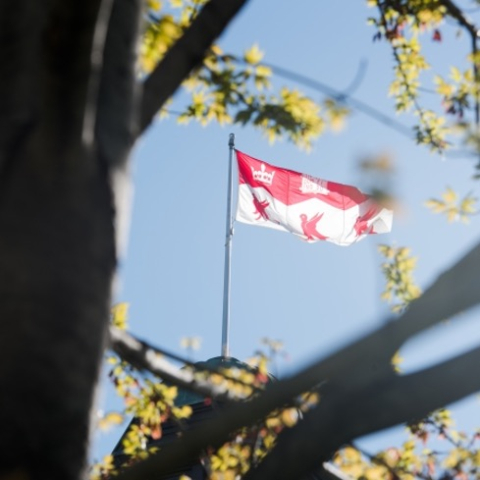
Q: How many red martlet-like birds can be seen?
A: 3